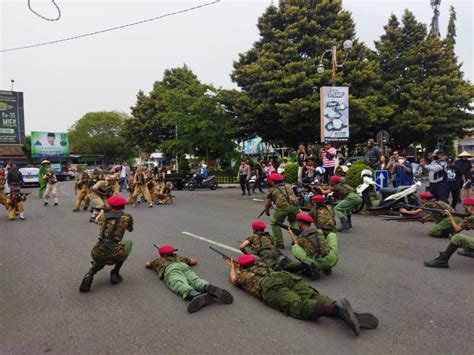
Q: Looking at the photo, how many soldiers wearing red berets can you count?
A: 10